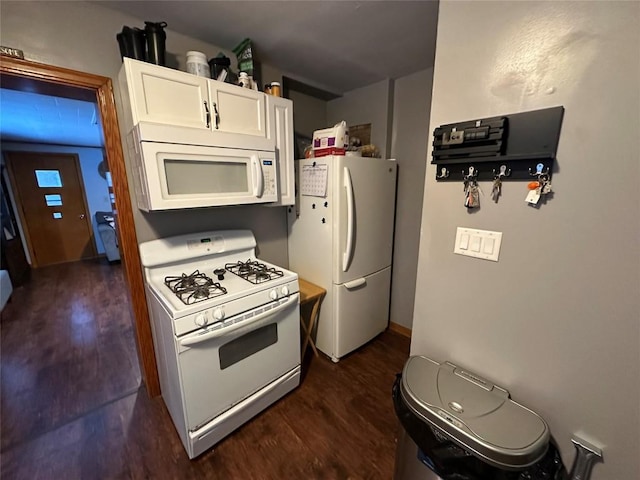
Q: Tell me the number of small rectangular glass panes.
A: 3